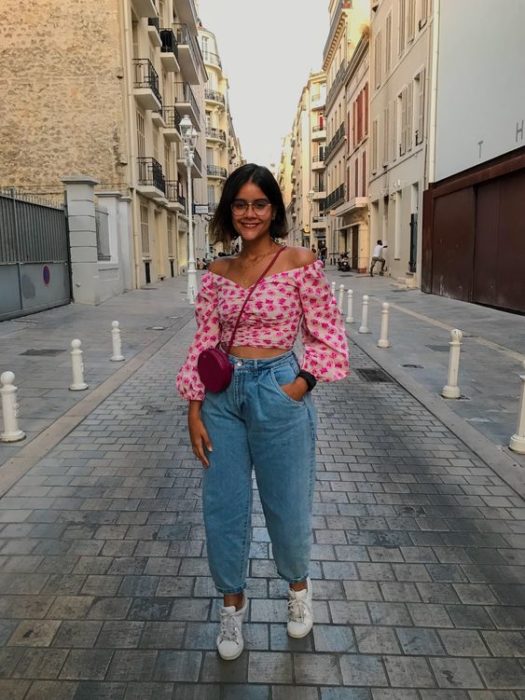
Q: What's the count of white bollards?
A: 10